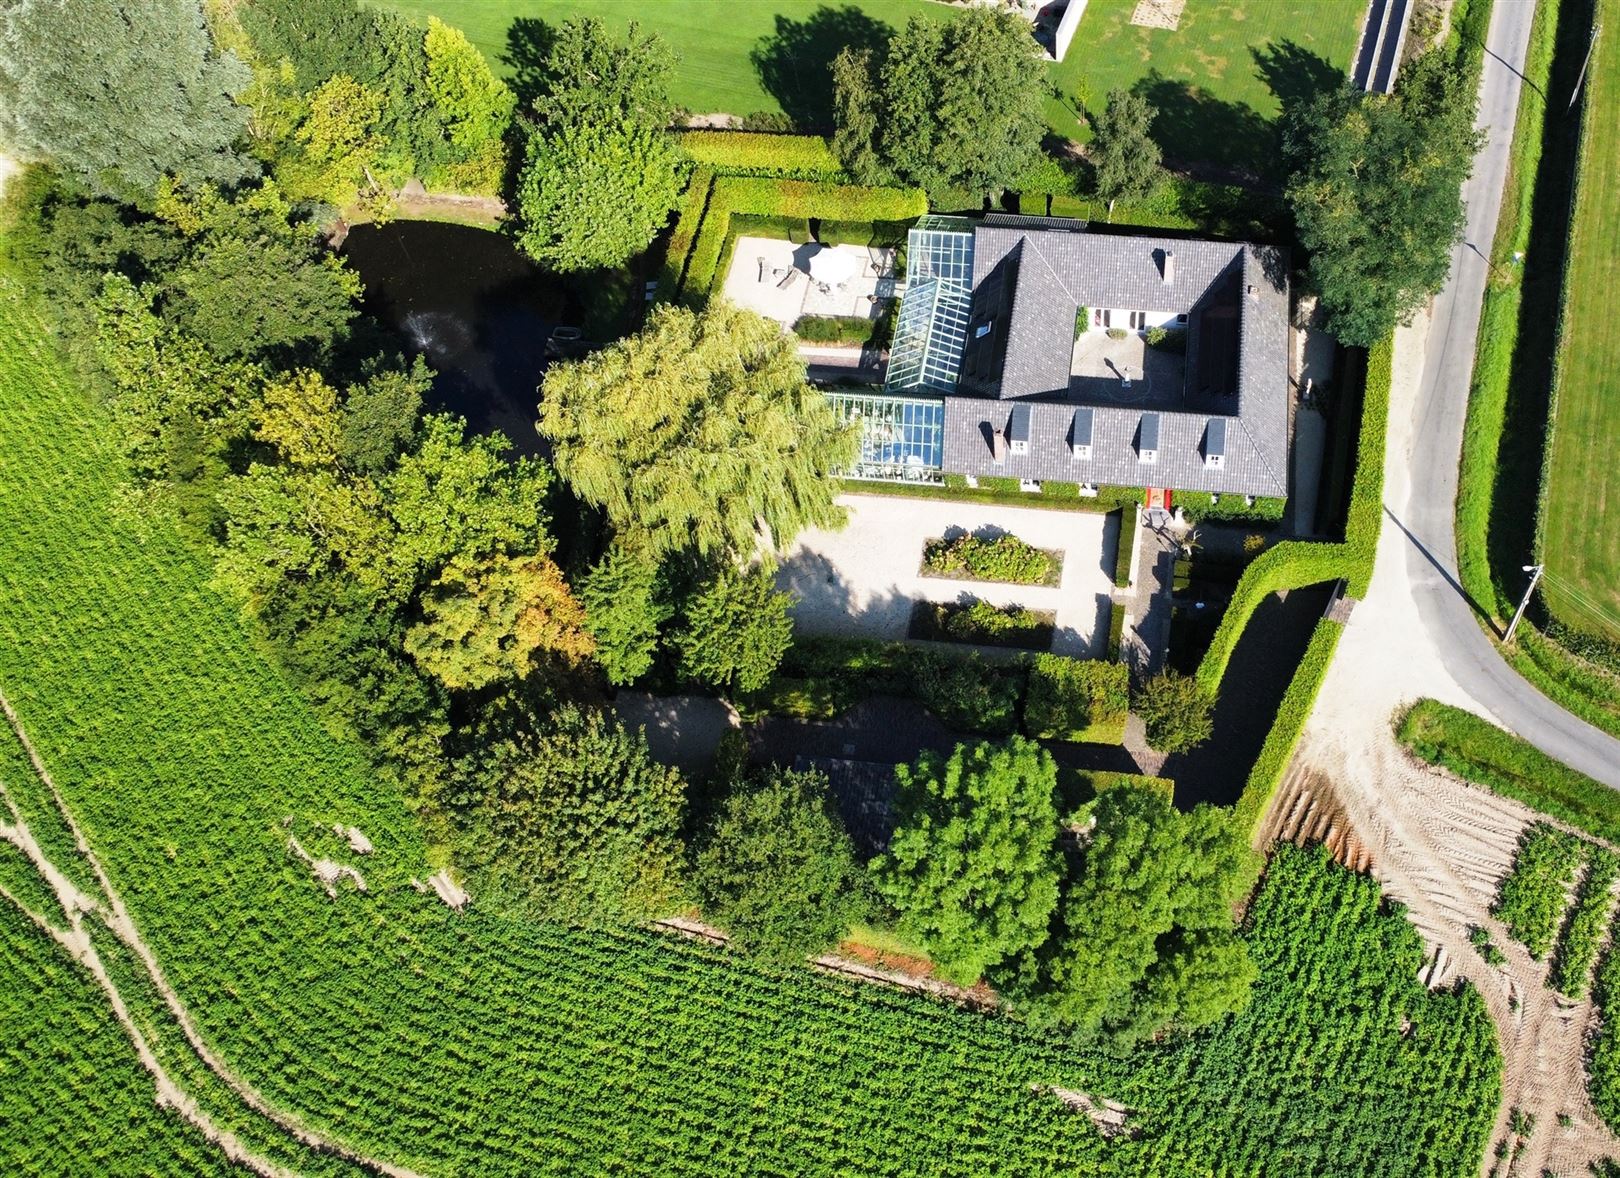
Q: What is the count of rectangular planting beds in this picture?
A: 2